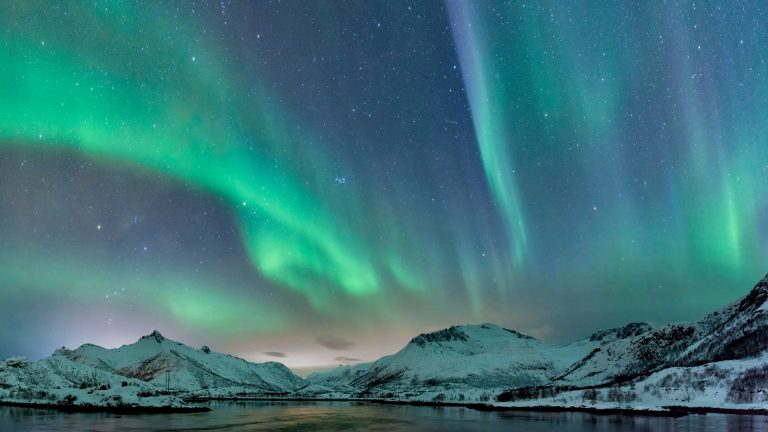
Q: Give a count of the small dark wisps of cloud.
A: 3